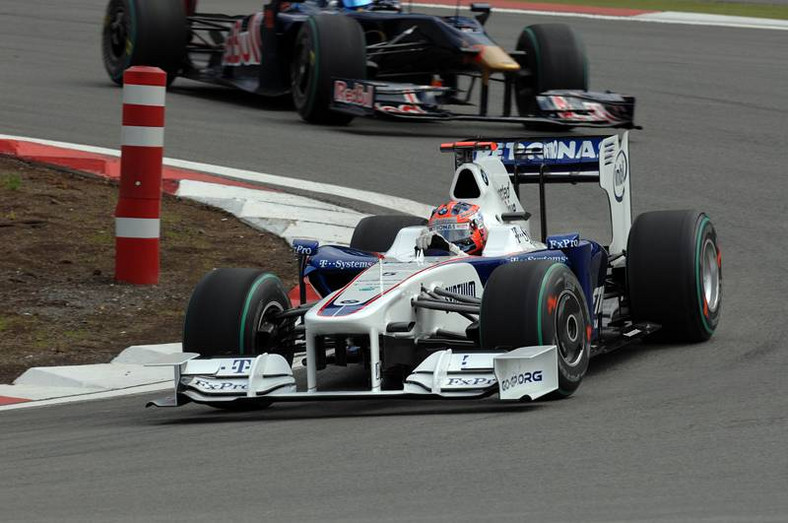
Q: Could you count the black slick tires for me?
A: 7